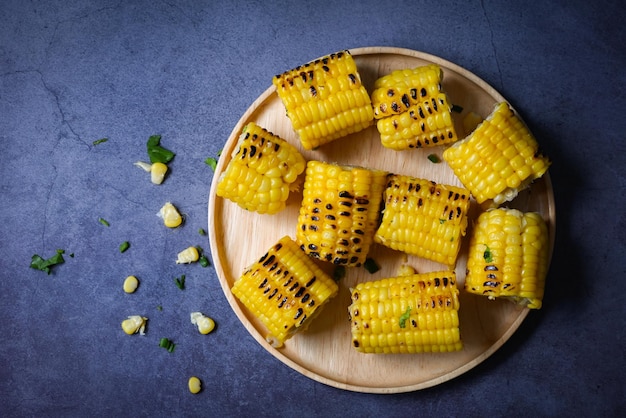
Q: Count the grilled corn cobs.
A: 9